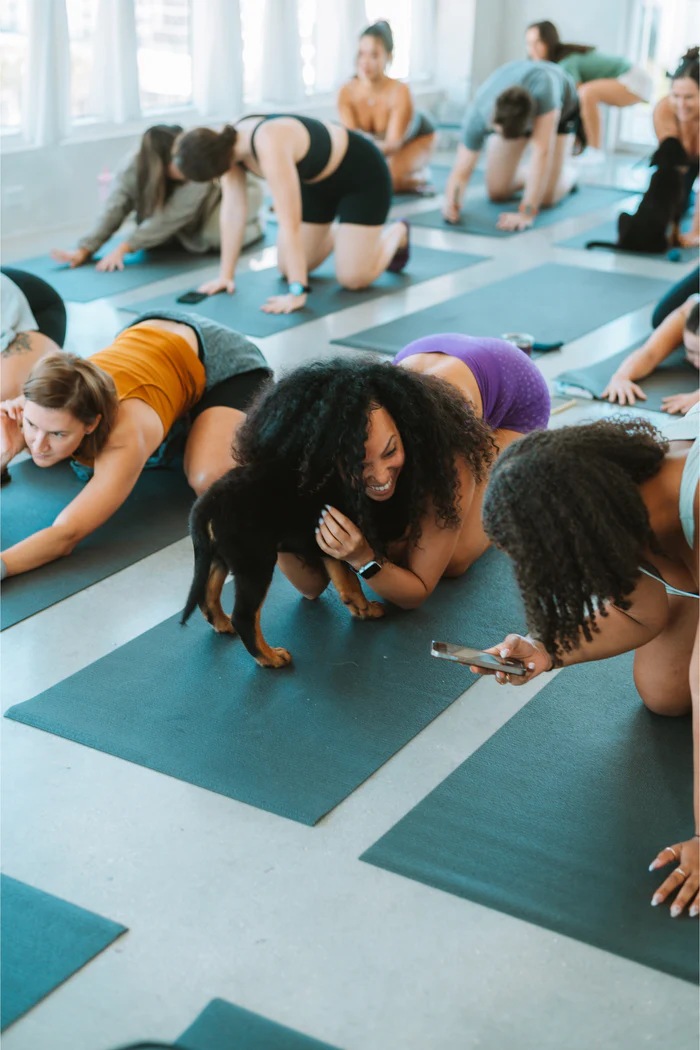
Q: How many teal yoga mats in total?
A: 12